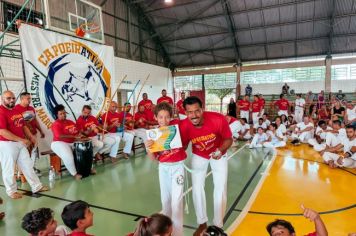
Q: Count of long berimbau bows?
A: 3